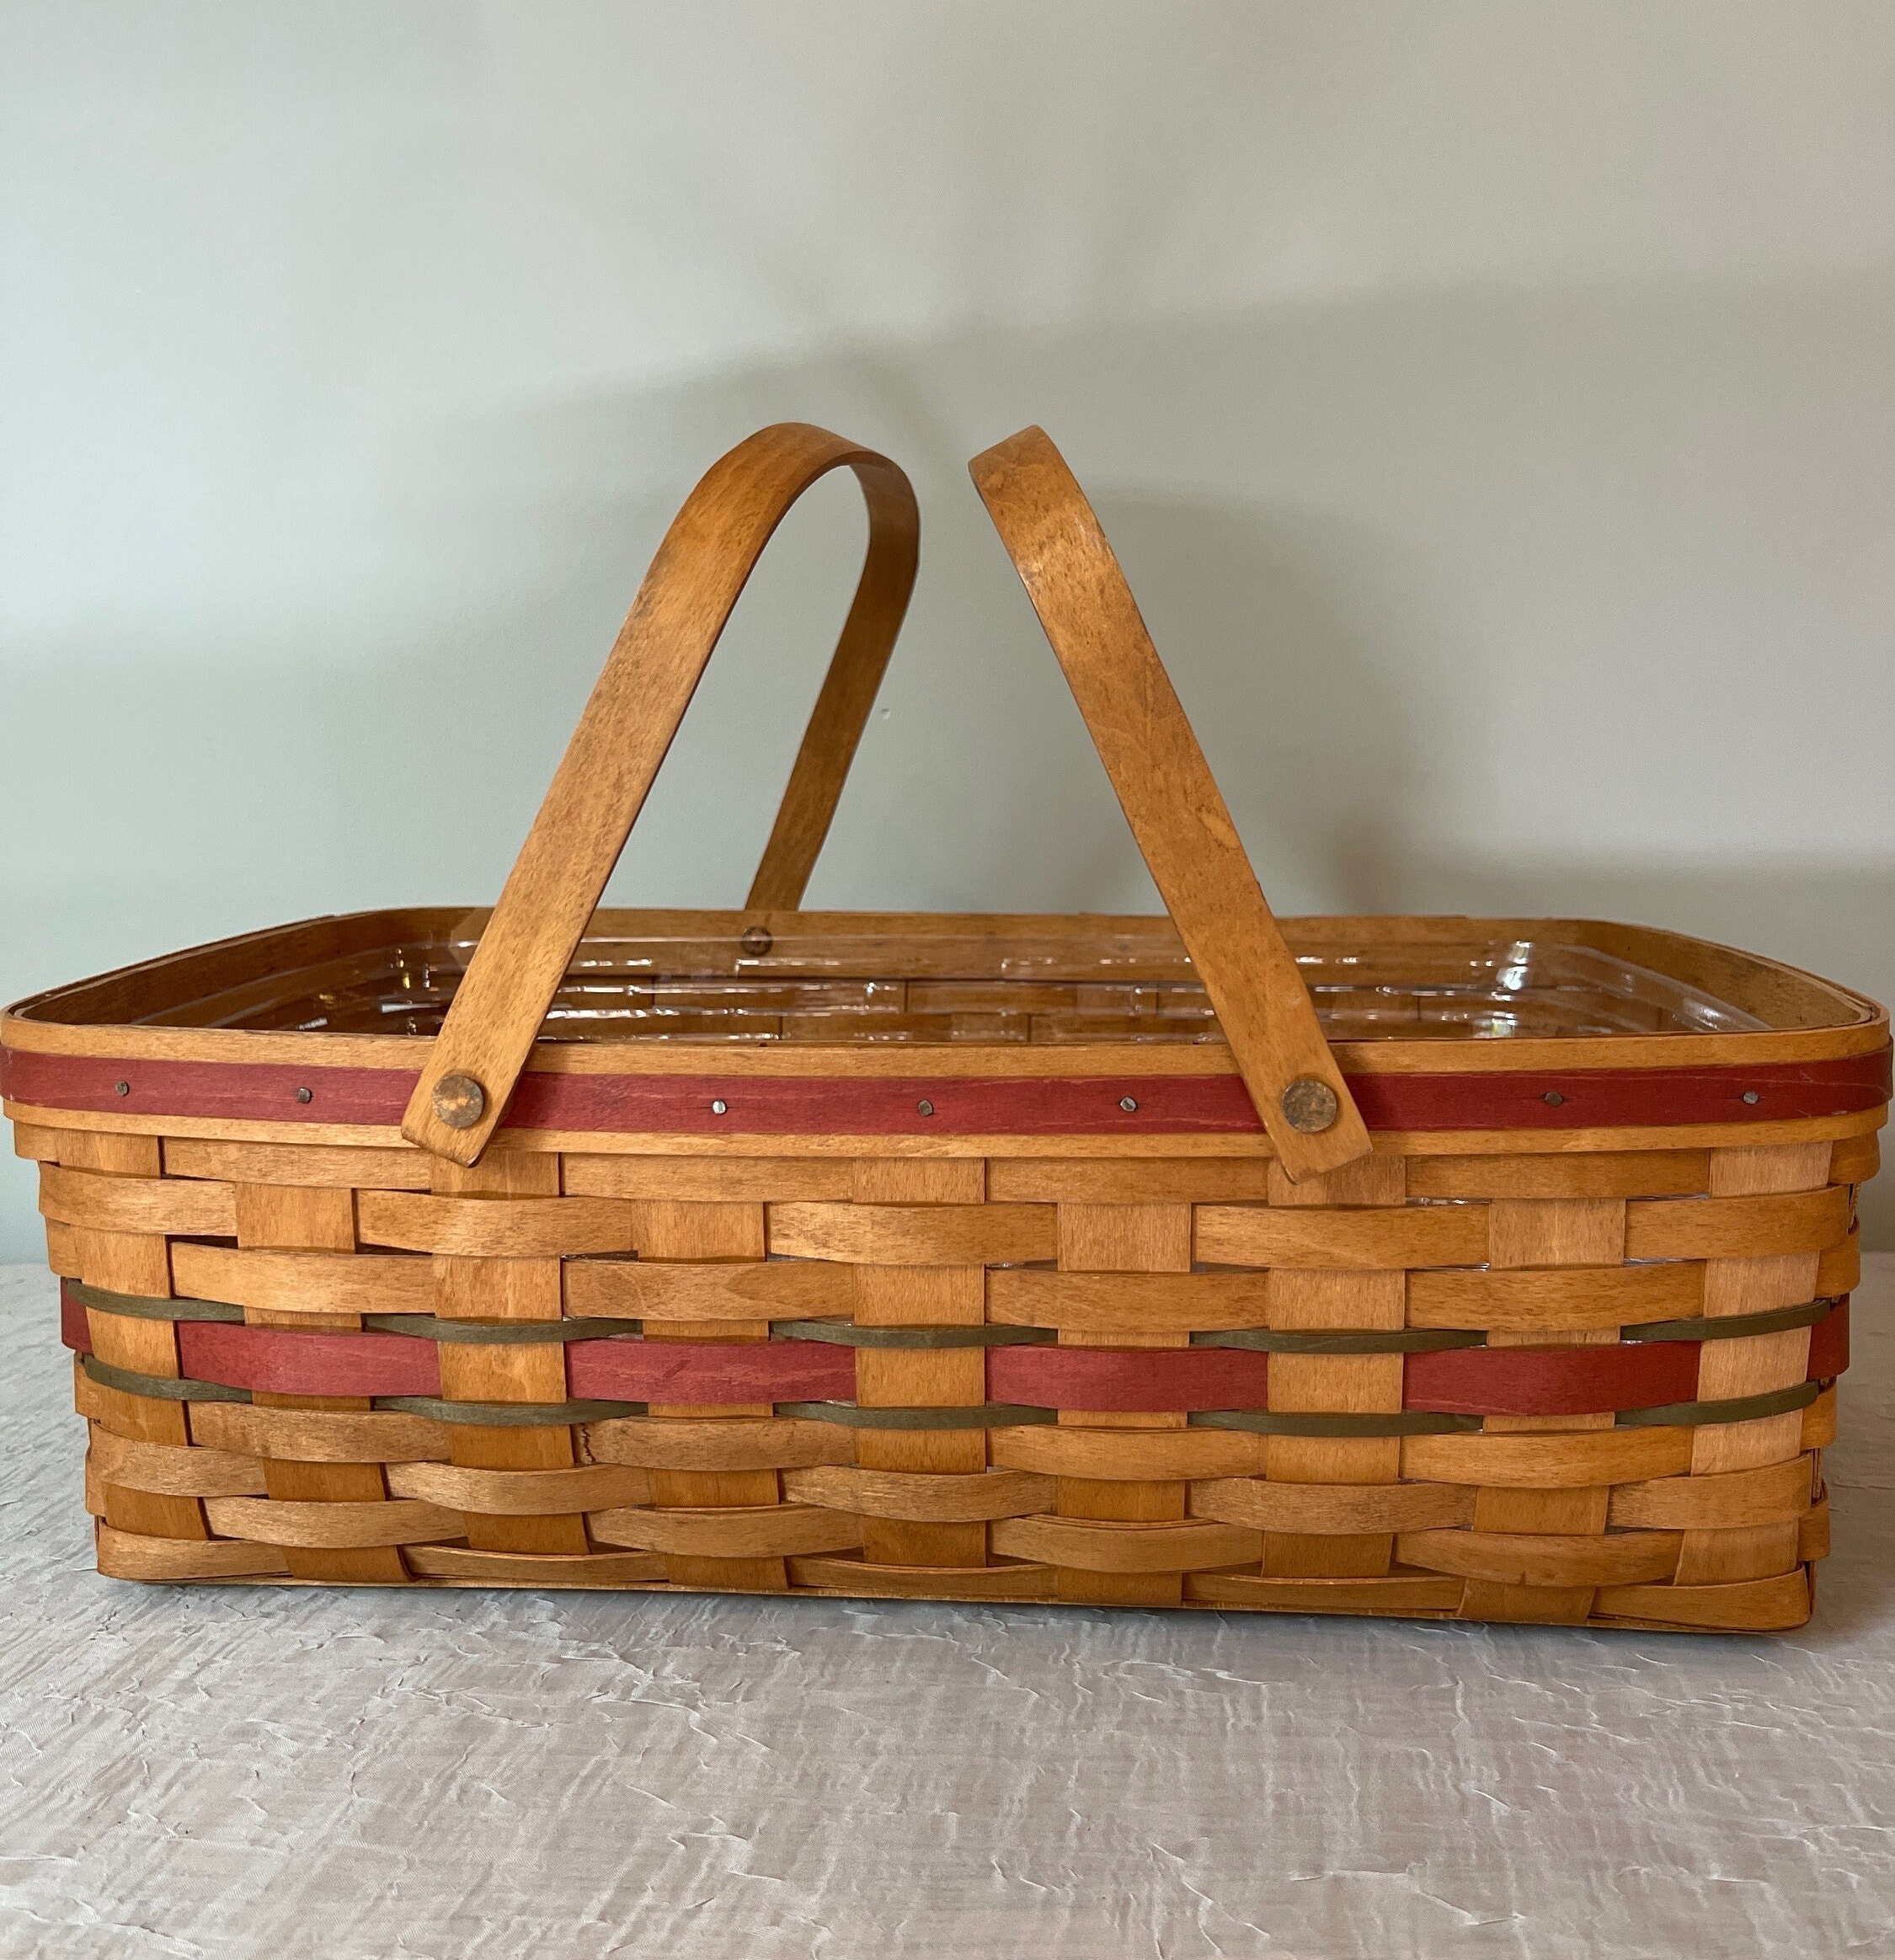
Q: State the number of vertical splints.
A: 9